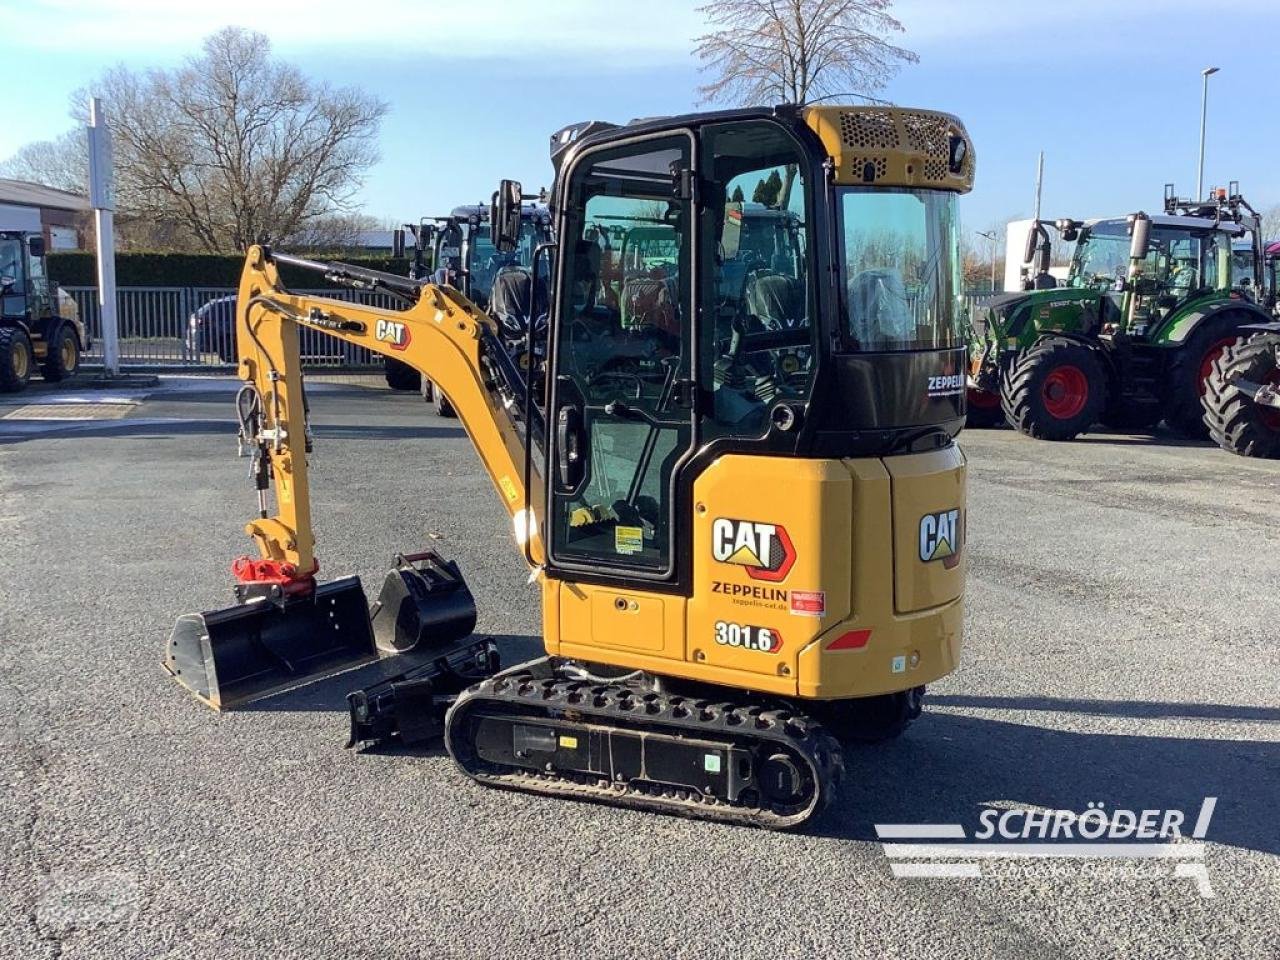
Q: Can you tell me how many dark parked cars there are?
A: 1